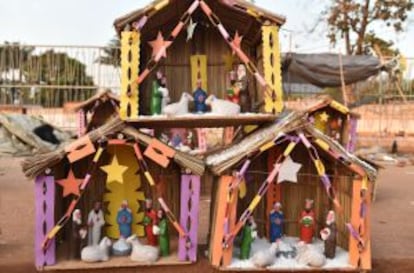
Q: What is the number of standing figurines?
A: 14